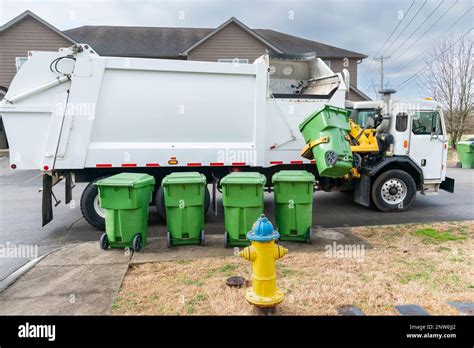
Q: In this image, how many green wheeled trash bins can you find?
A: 6